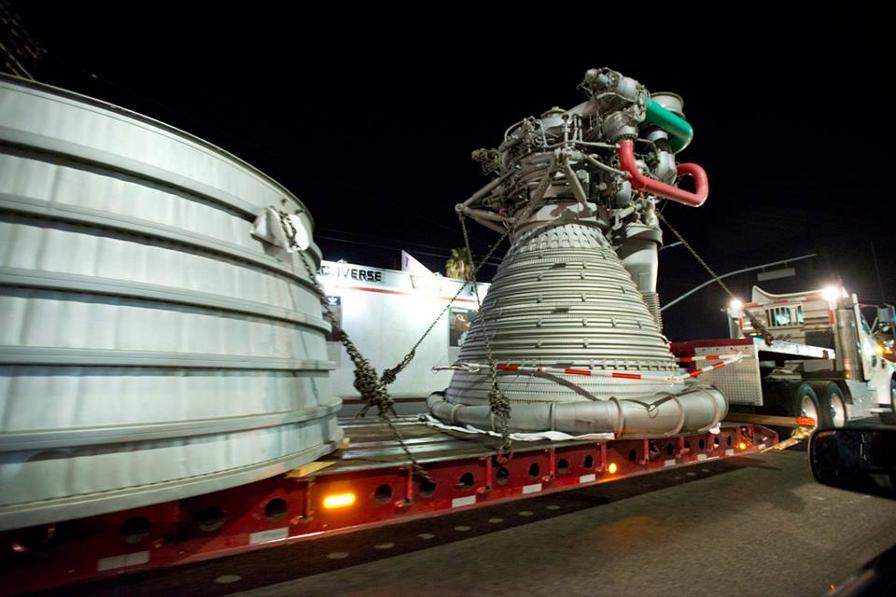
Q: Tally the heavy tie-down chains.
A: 4